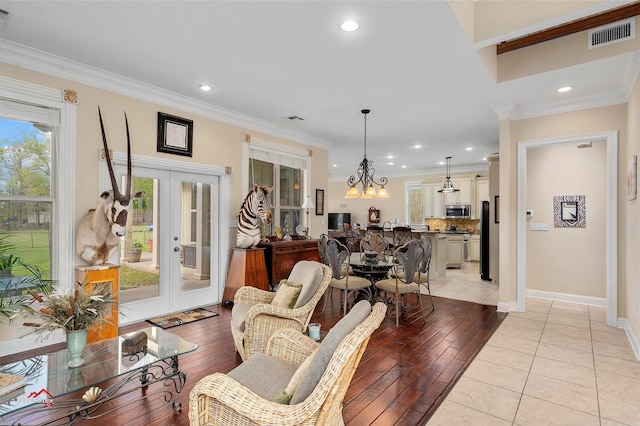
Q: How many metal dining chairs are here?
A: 5